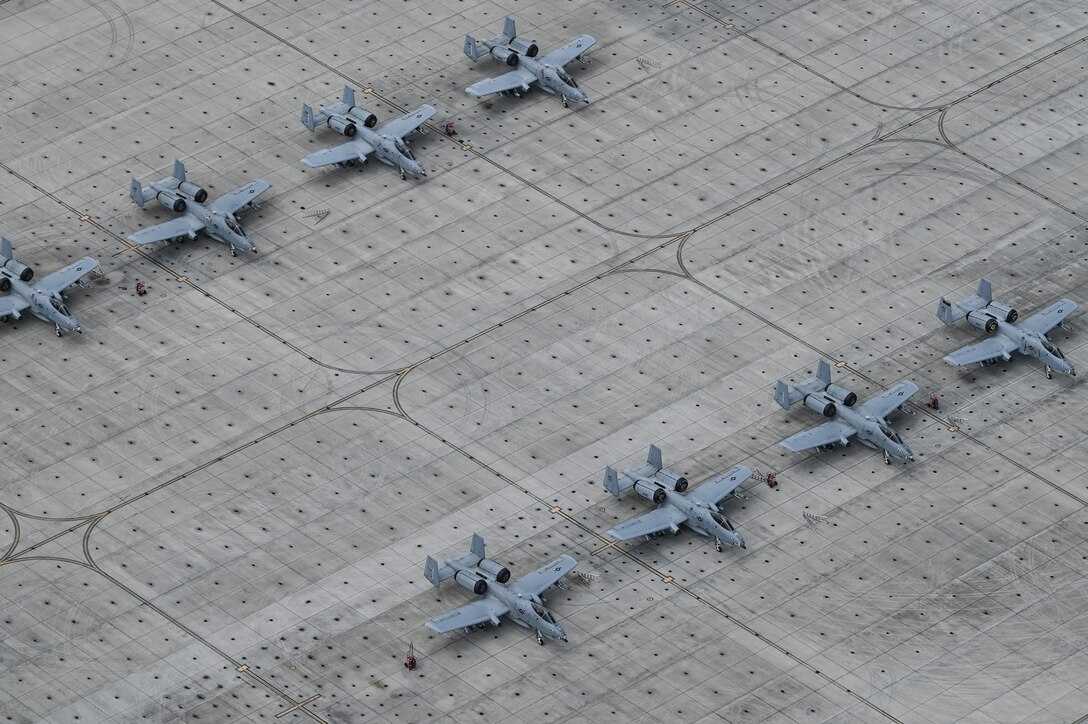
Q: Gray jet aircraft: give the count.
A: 8